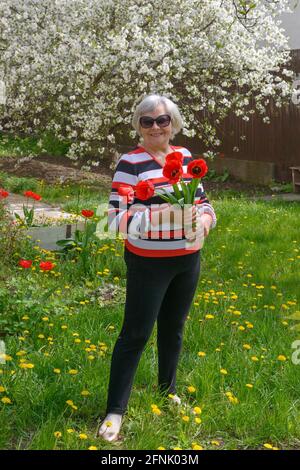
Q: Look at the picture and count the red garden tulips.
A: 11